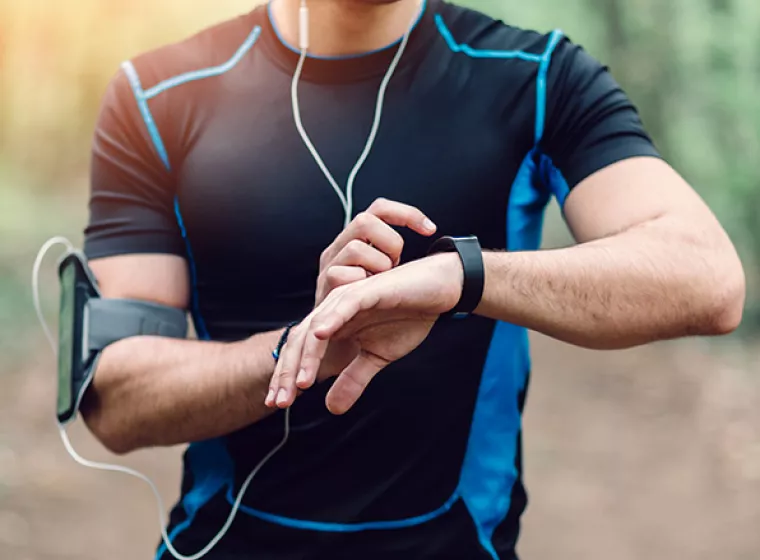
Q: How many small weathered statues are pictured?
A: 0